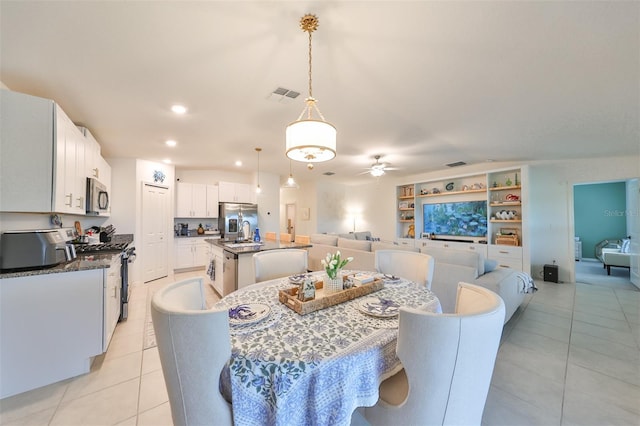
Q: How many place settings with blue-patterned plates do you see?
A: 4